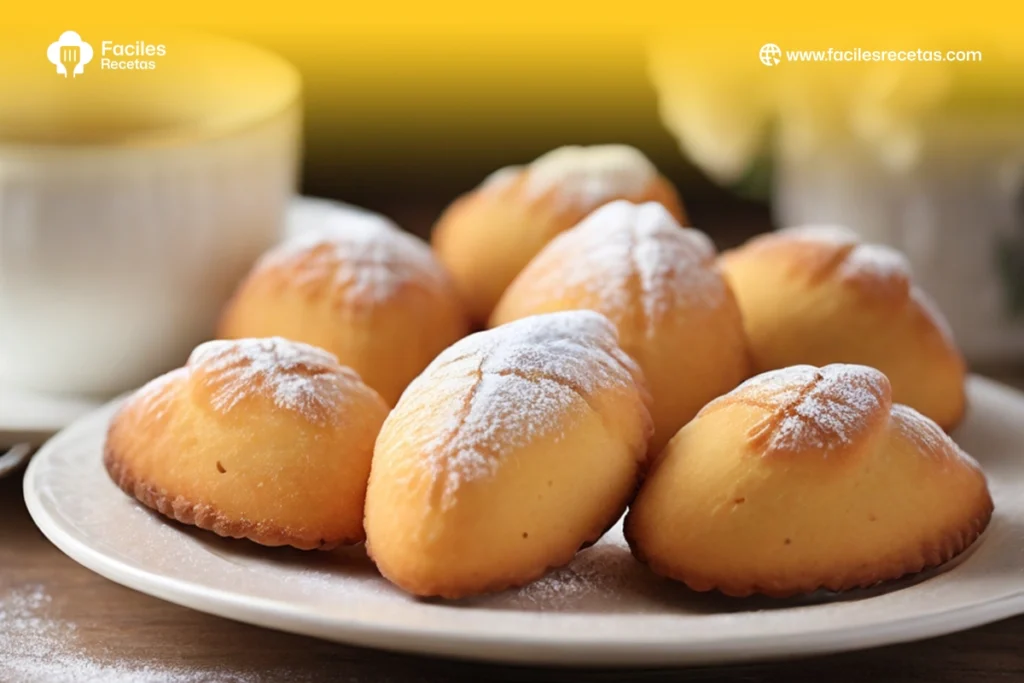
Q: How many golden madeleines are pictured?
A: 7